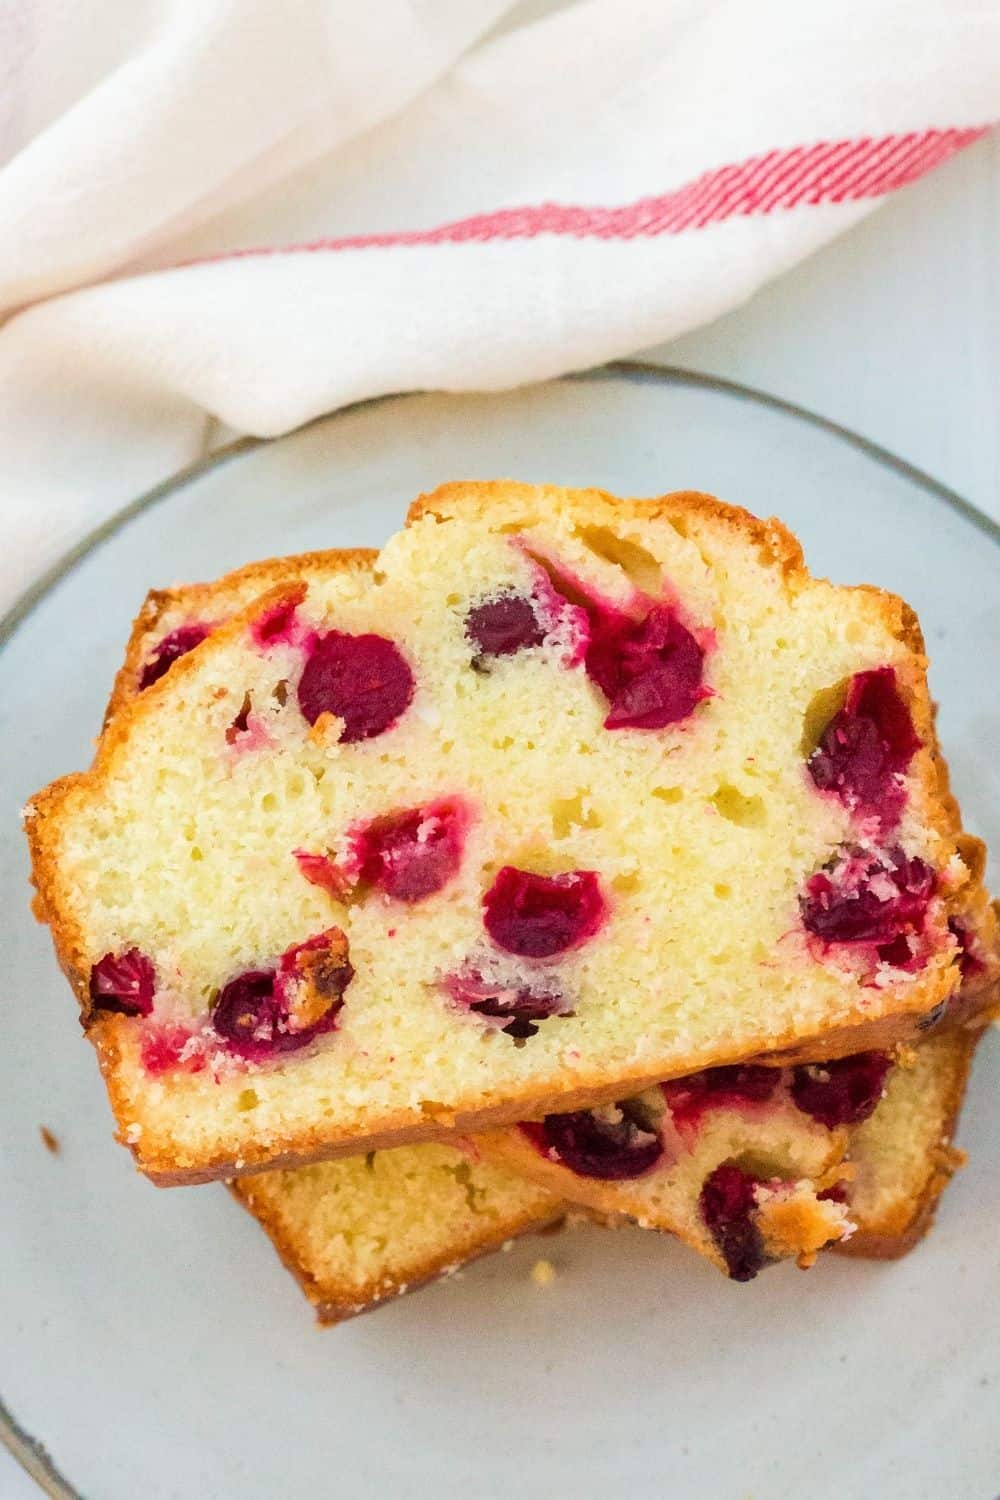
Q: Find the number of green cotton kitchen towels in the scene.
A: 0